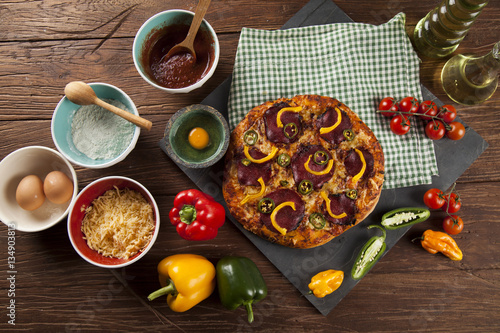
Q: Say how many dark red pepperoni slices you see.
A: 7